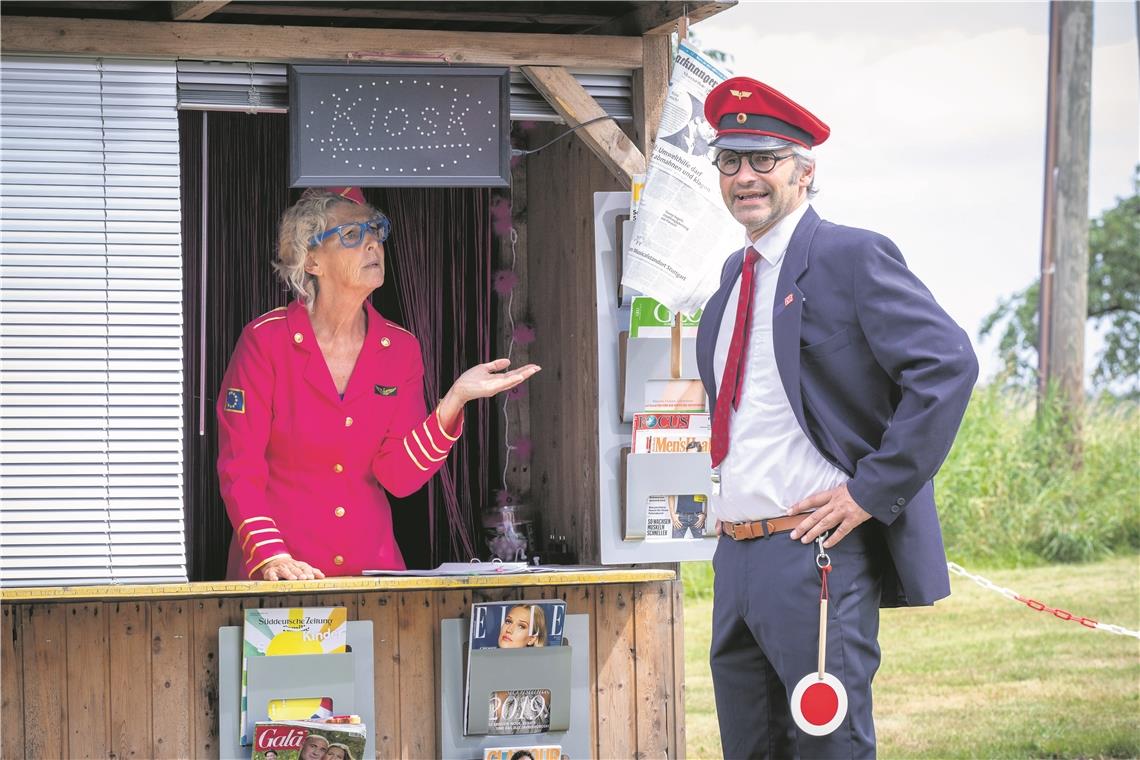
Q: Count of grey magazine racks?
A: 3